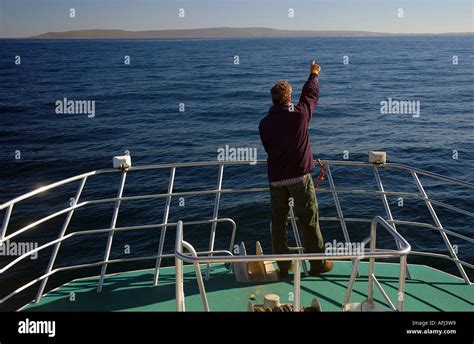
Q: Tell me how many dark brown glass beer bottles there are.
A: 0